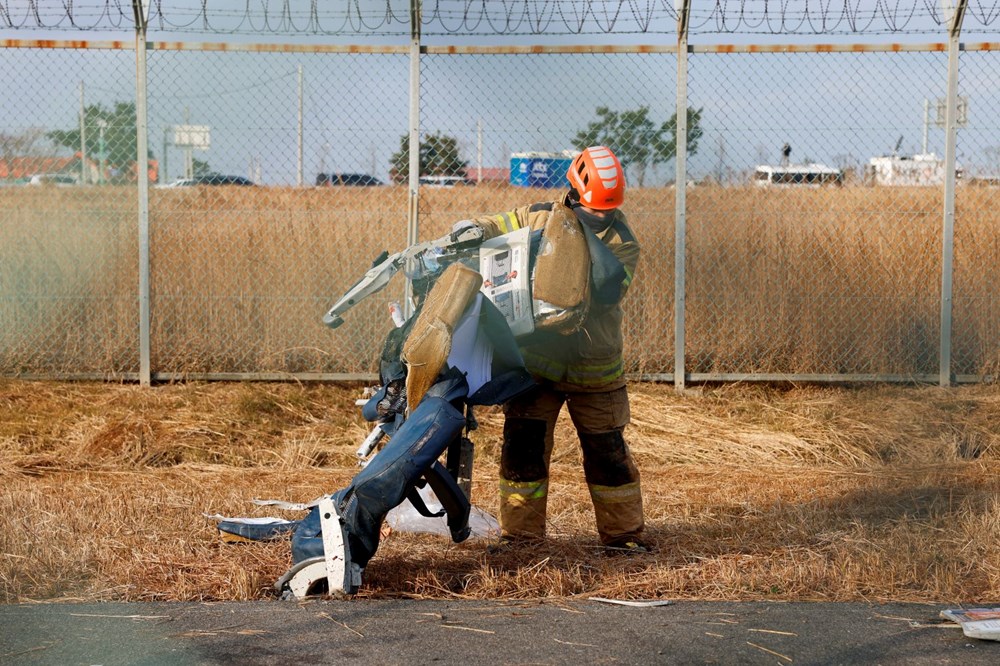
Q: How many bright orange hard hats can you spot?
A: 1